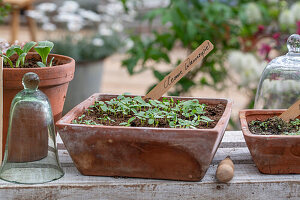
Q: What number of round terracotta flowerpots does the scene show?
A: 1